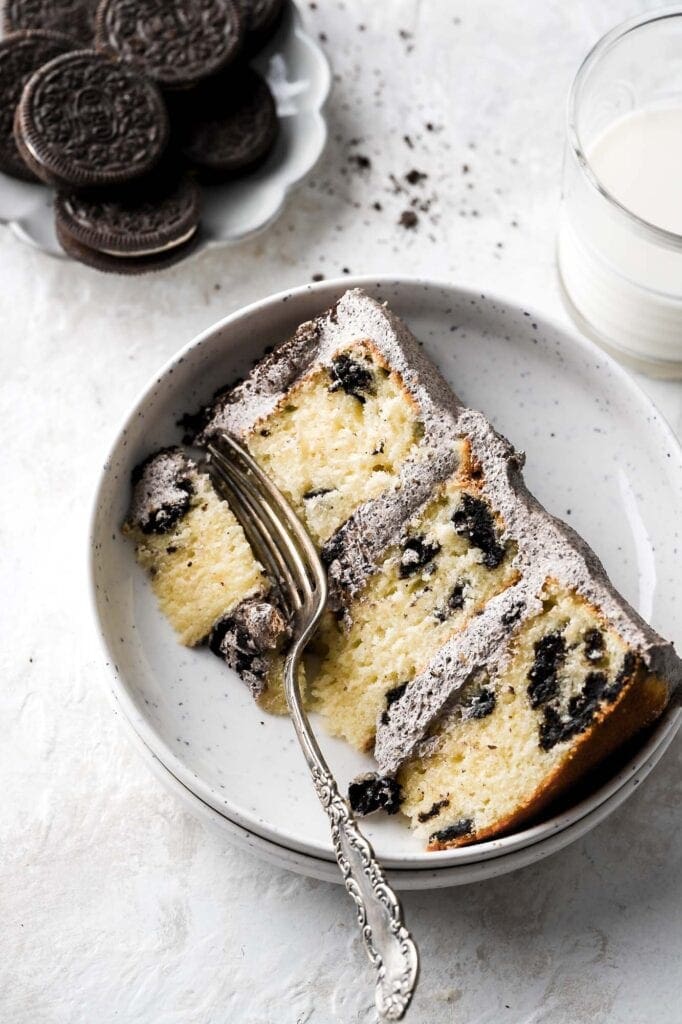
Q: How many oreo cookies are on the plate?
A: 7